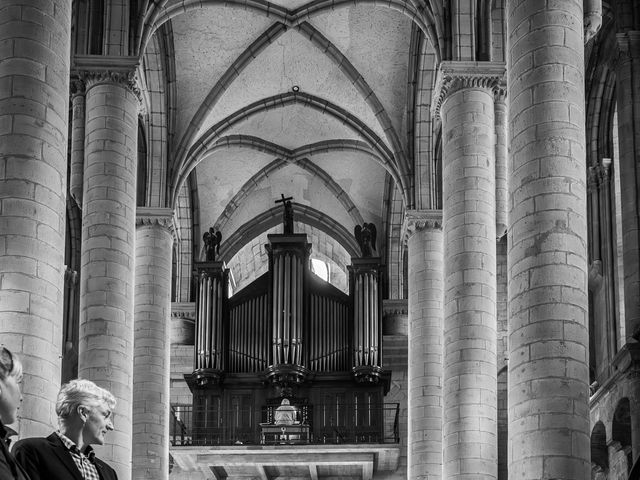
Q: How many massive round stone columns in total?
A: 6